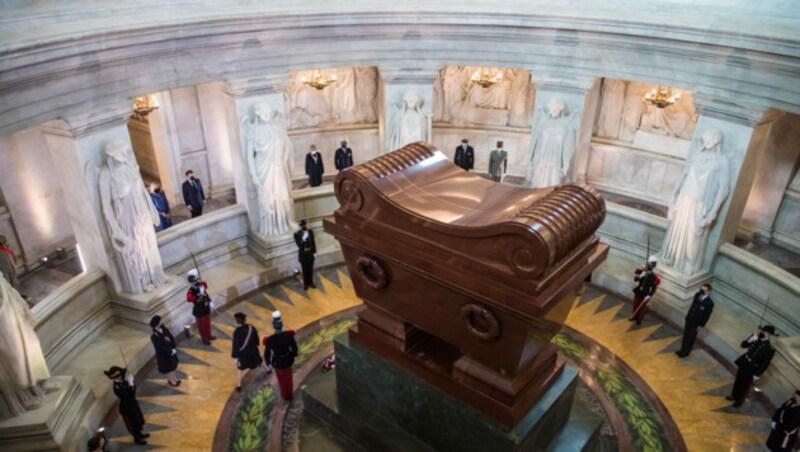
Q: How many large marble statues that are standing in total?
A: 6